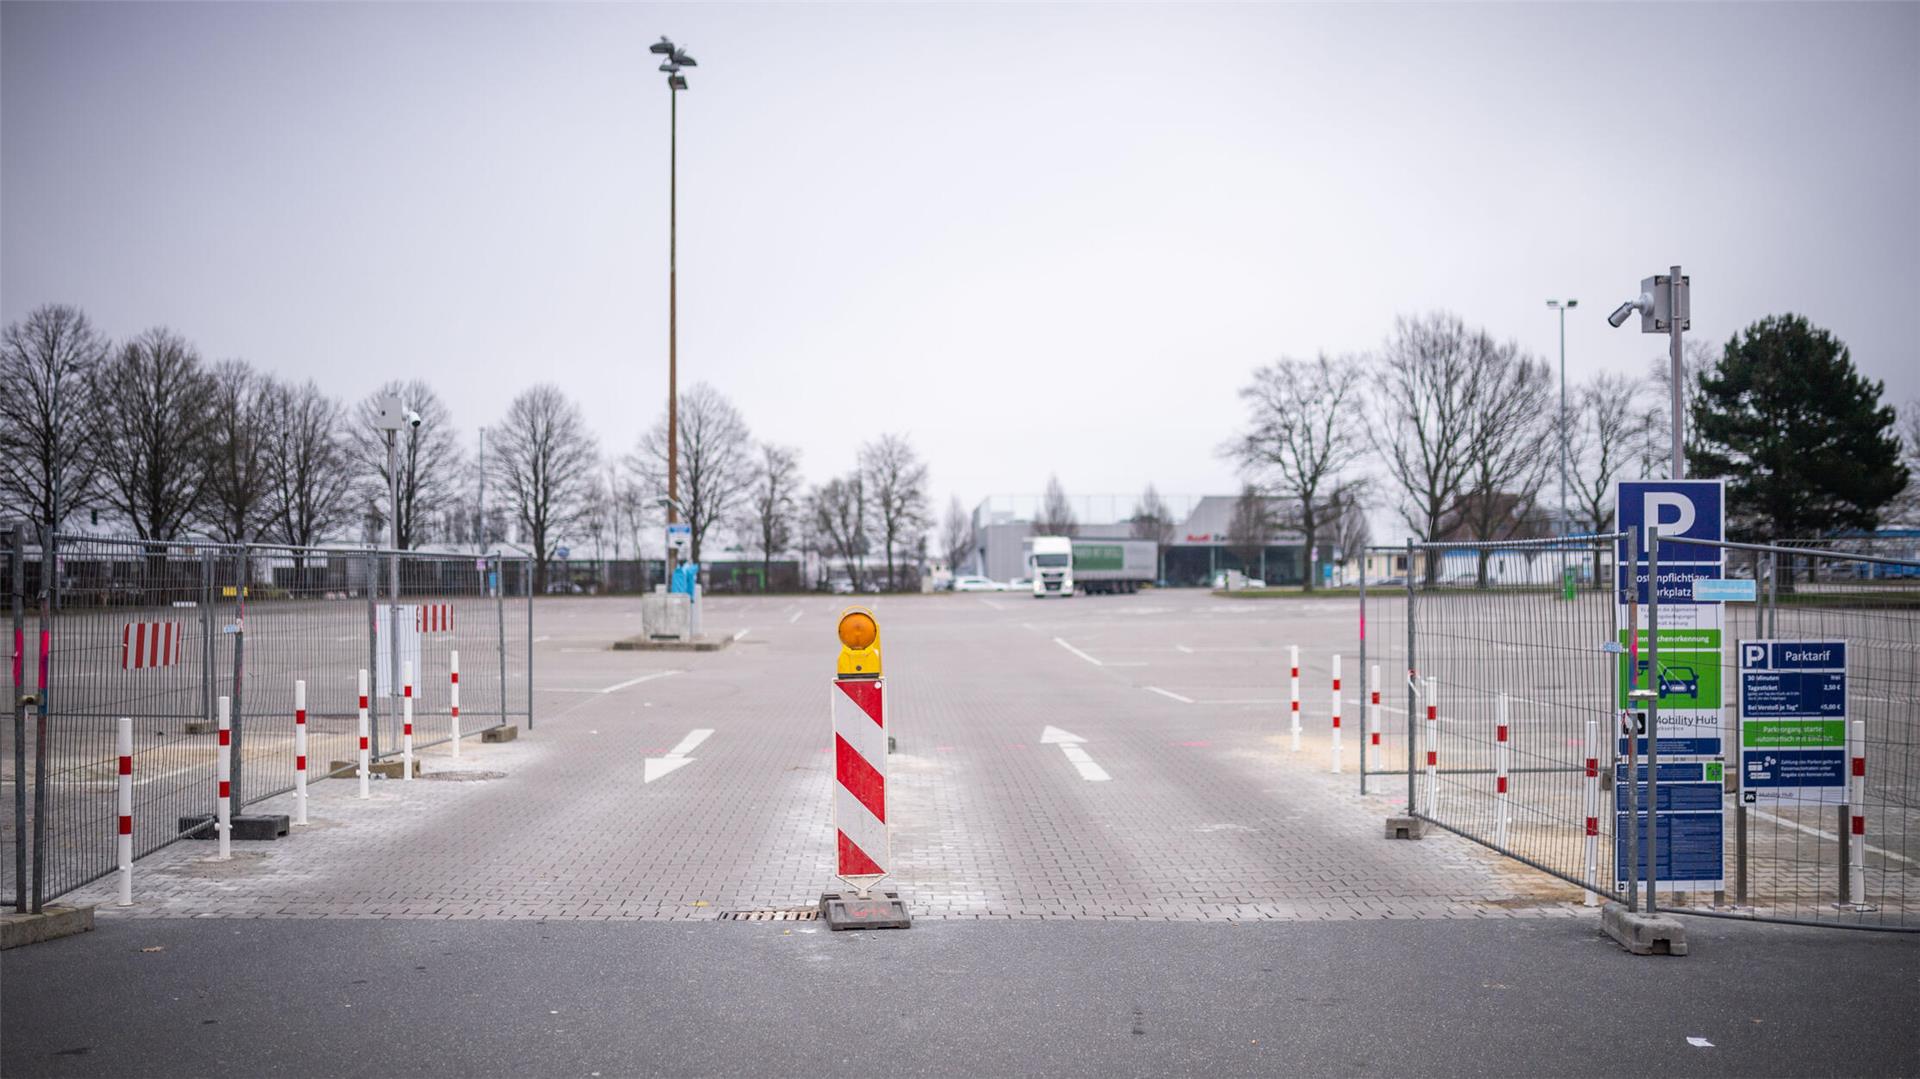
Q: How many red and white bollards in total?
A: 13